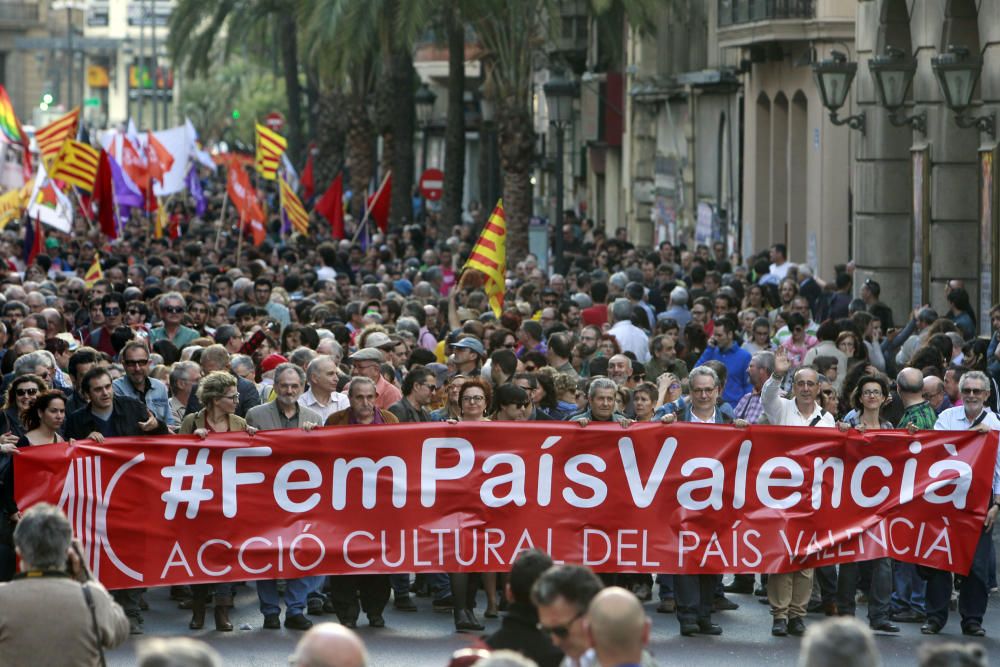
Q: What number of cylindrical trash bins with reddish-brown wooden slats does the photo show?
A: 0